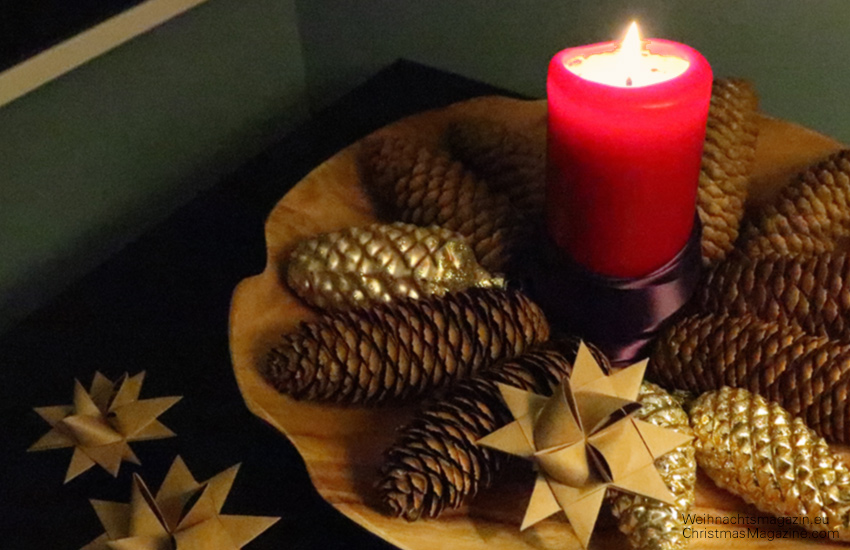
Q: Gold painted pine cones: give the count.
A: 3